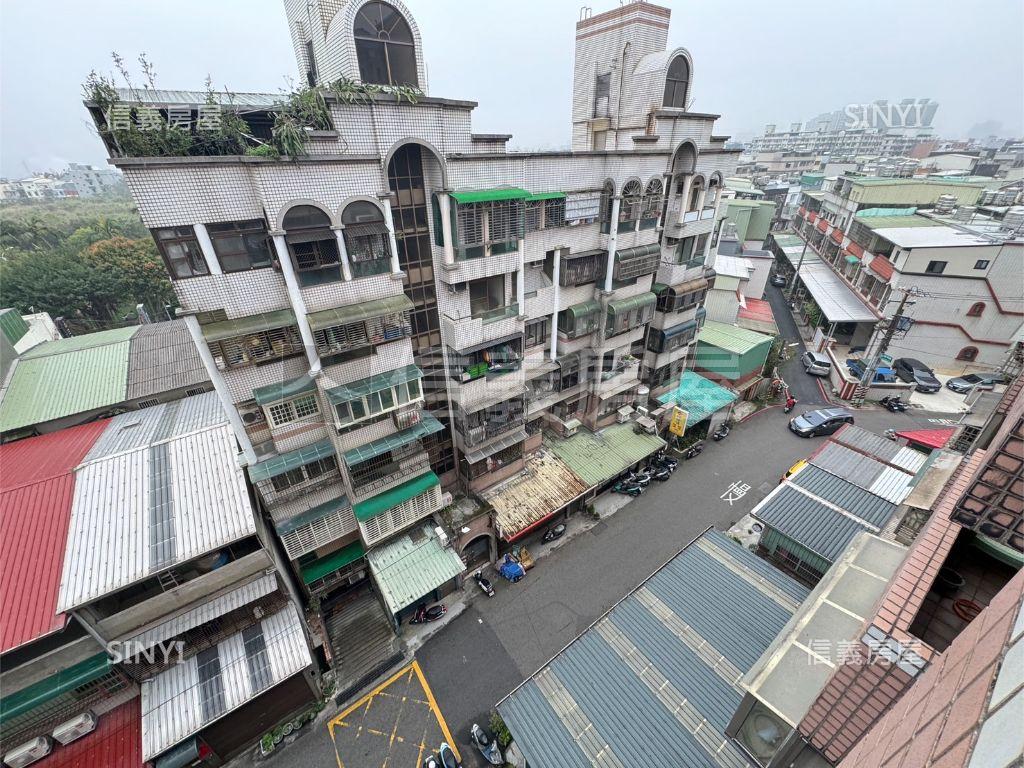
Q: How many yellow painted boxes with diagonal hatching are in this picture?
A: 1